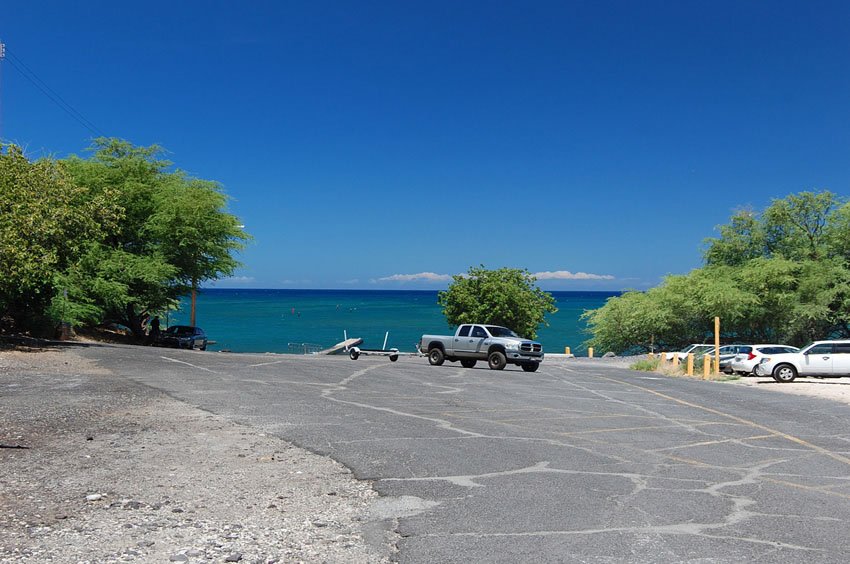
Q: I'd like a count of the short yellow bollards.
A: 7